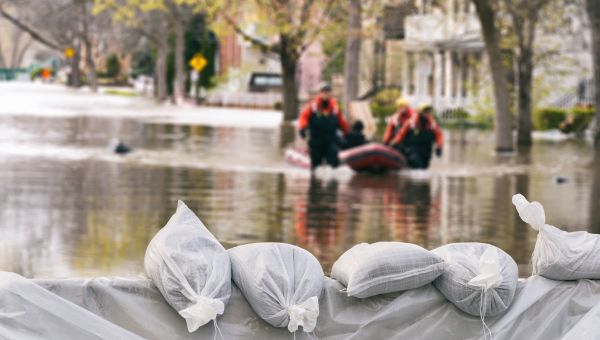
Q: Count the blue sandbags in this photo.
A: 0